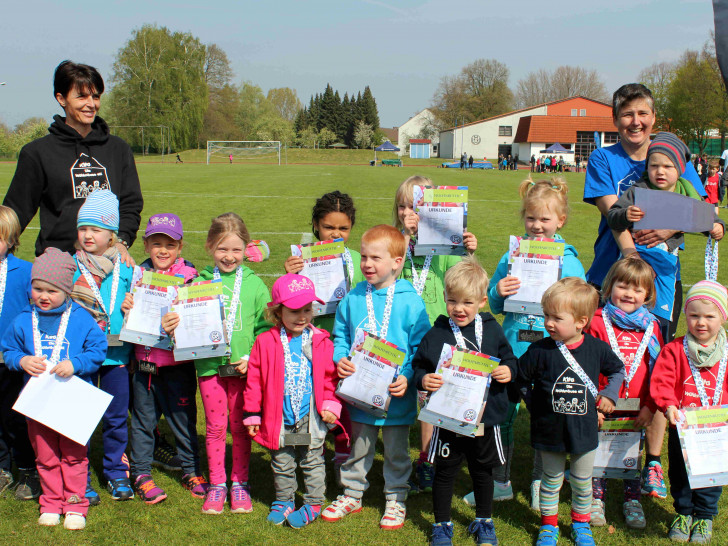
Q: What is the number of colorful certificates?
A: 9